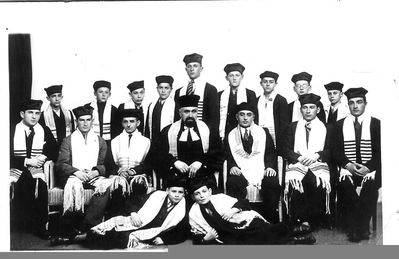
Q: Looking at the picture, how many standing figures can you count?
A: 9